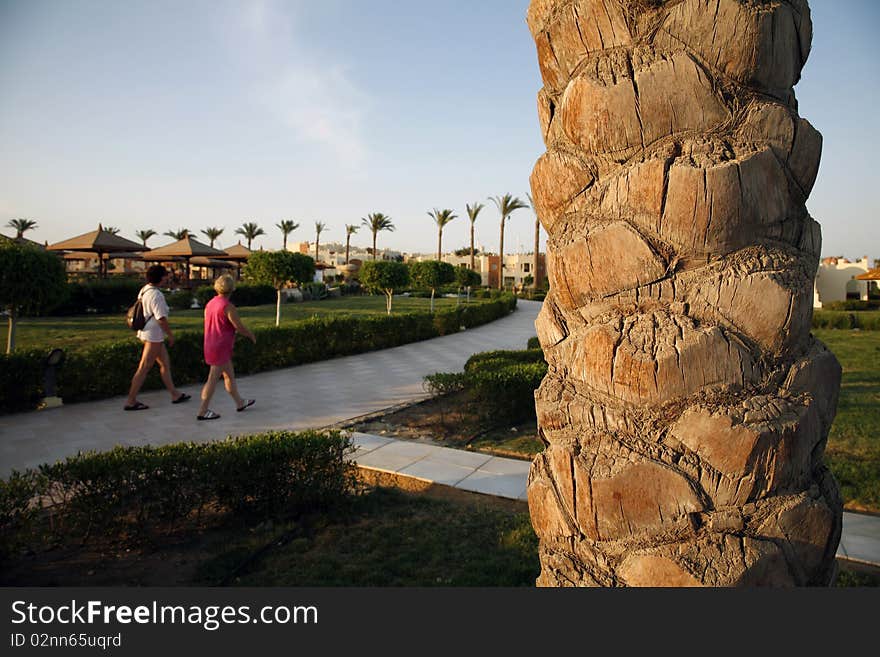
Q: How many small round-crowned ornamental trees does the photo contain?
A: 5